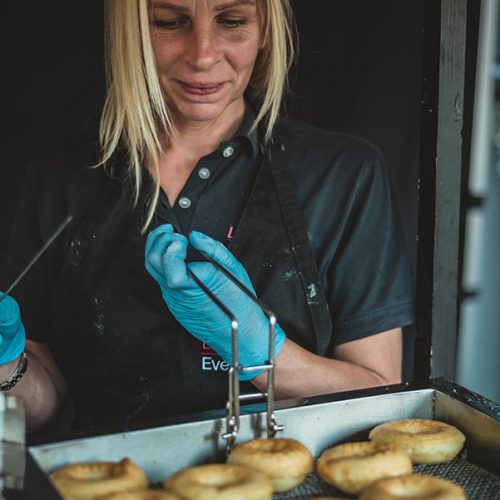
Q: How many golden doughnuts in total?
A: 7